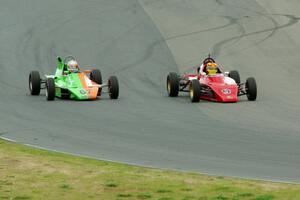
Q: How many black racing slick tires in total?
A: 8